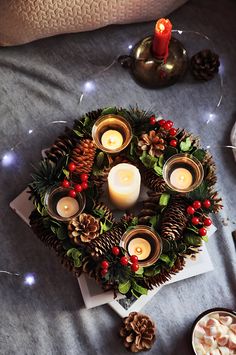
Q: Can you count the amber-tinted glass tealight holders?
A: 4